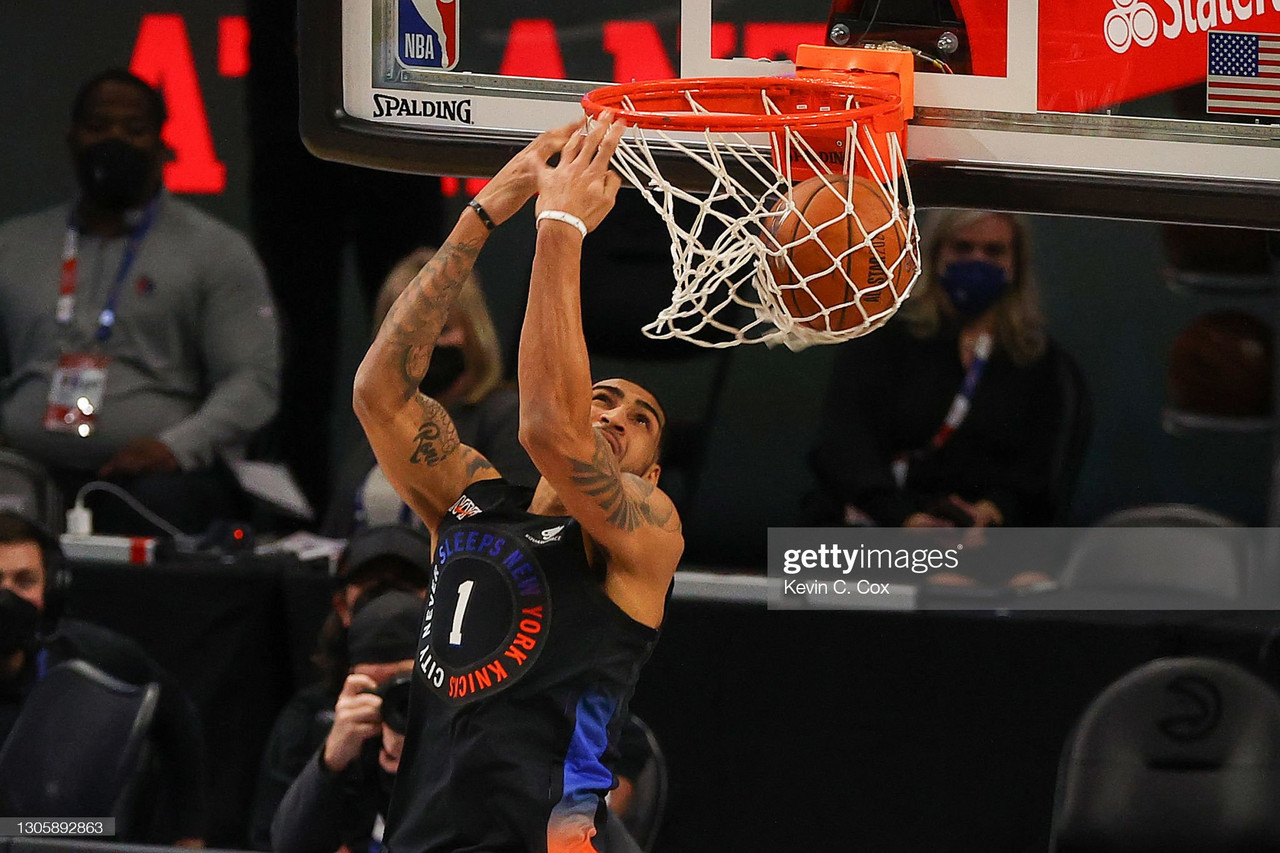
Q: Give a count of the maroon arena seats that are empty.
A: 0